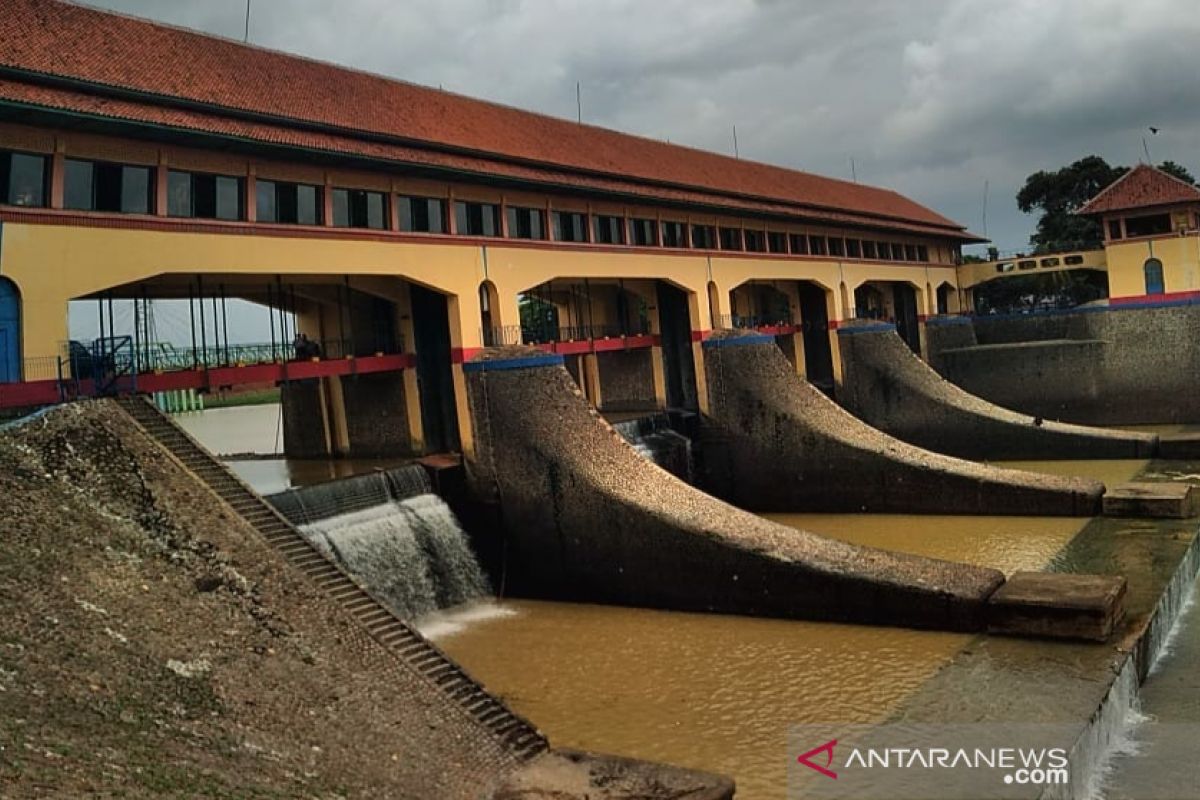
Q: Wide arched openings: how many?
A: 4